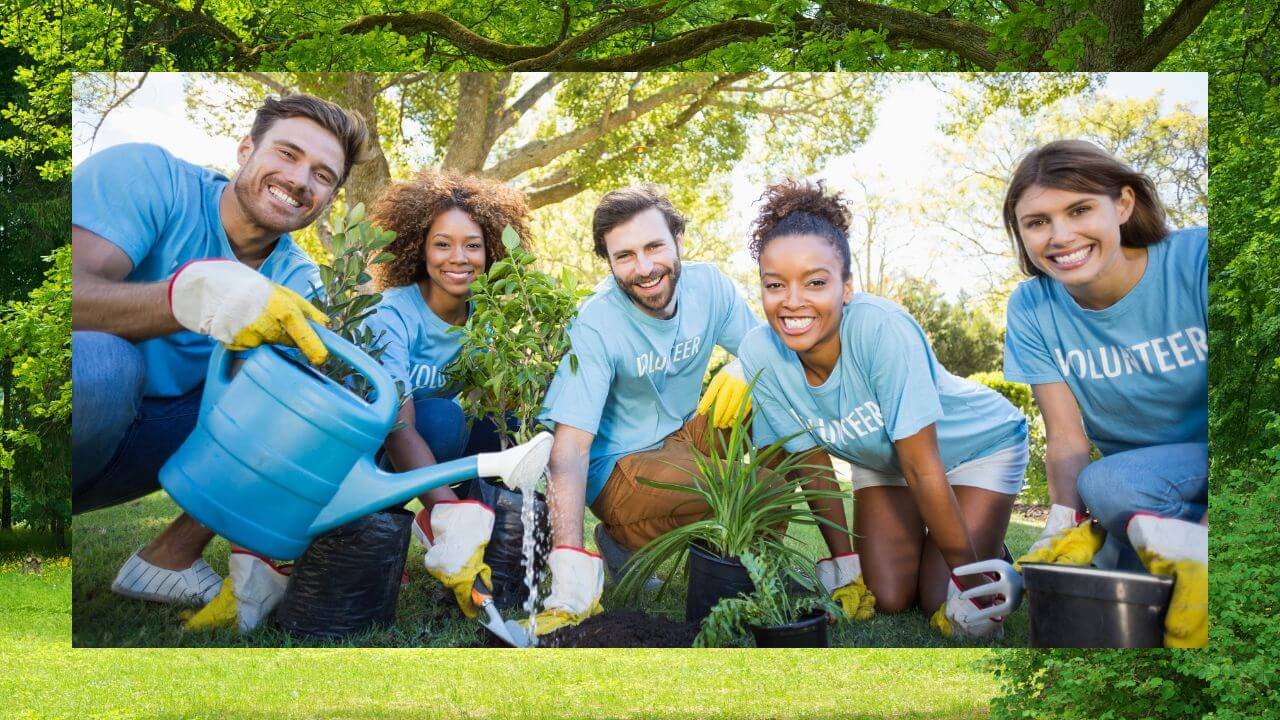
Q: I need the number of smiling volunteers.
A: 5